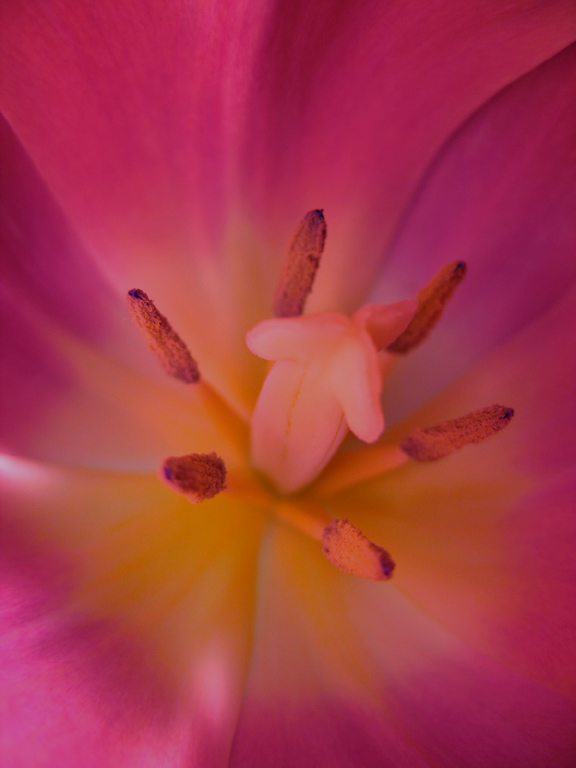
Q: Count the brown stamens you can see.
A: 6